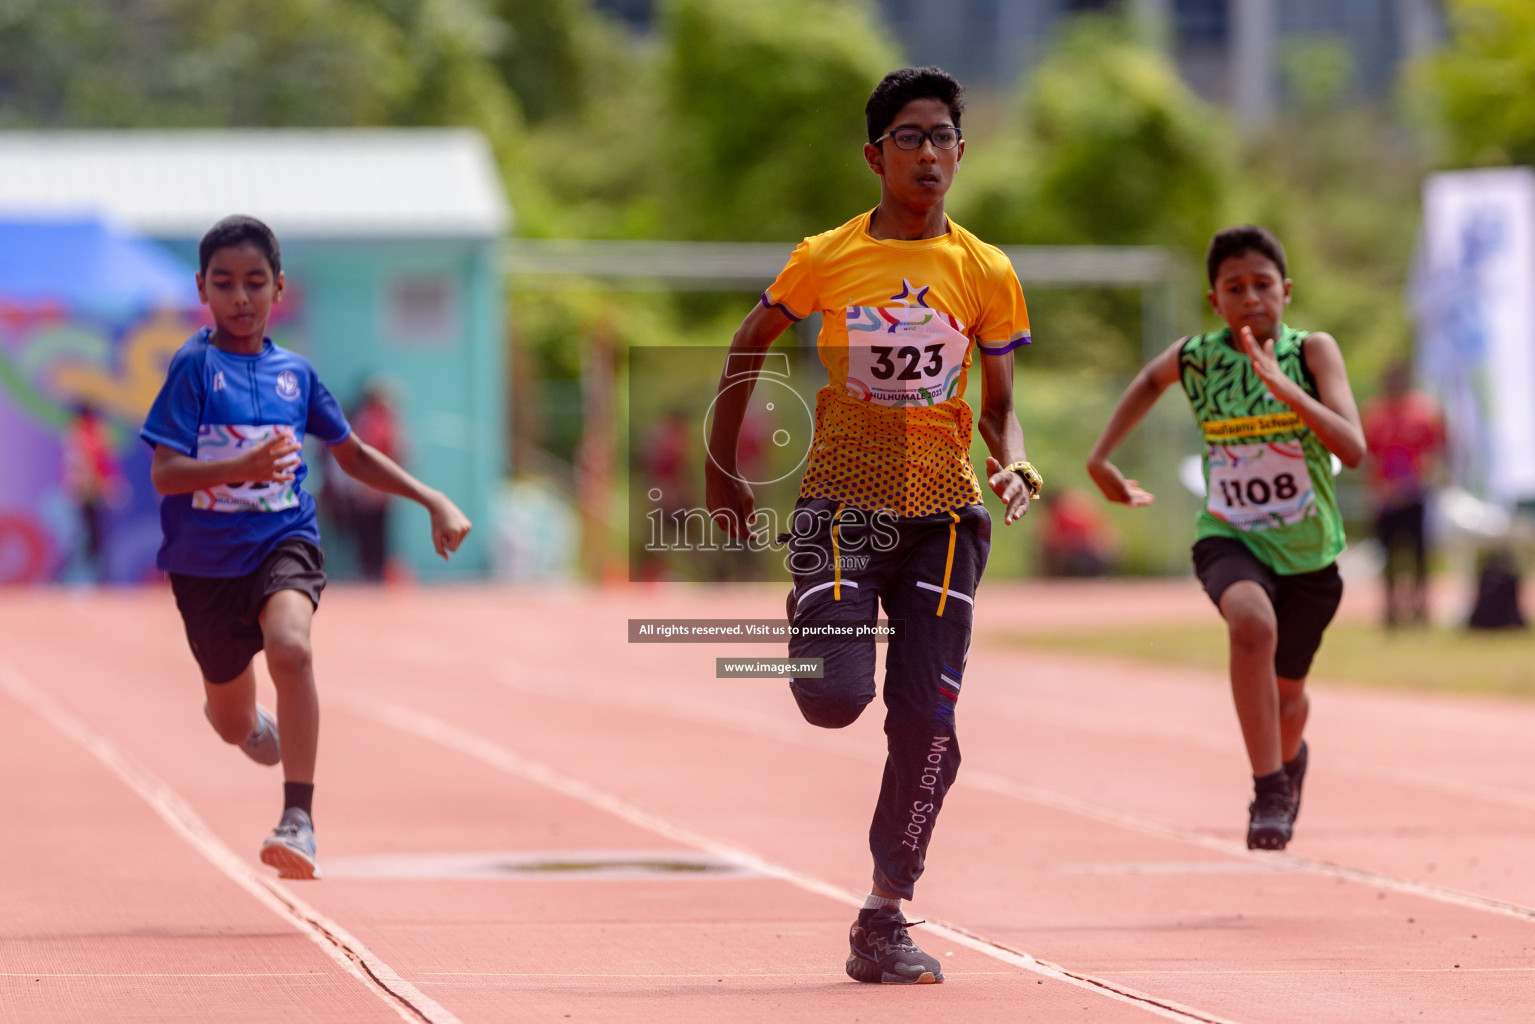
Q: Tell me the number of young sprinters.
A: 3